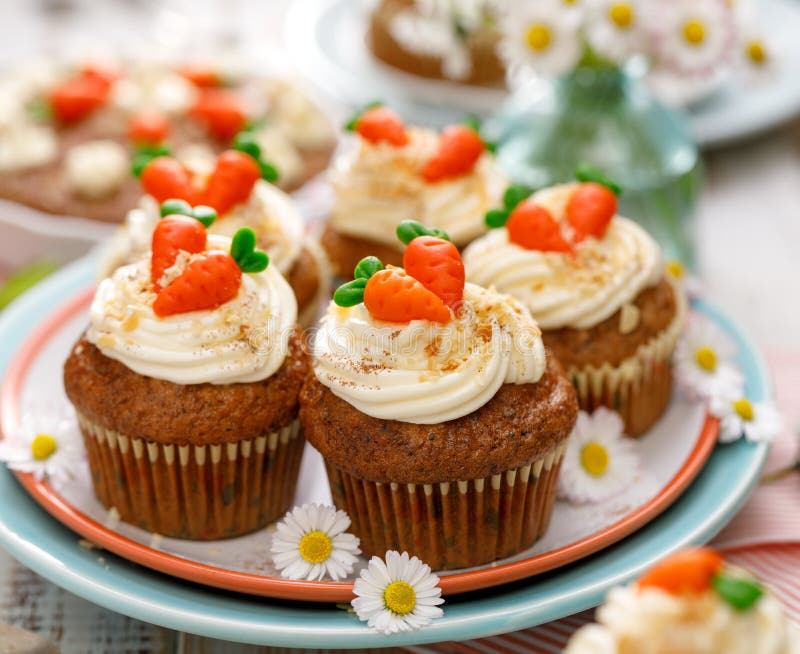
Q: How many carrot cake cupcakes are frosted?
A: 6